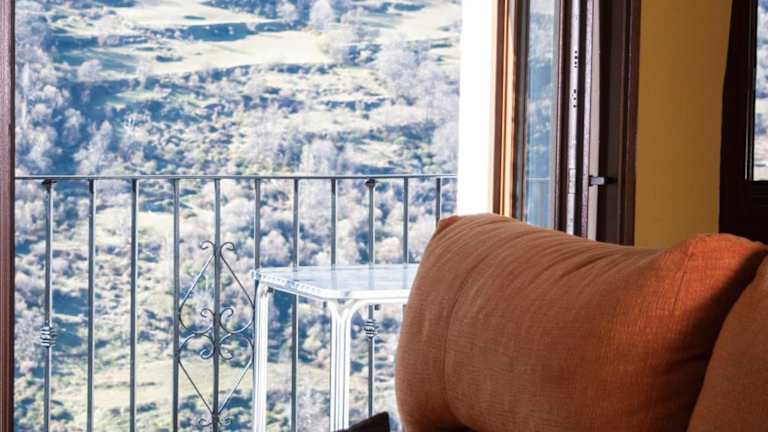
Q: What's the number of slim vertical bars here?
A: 11